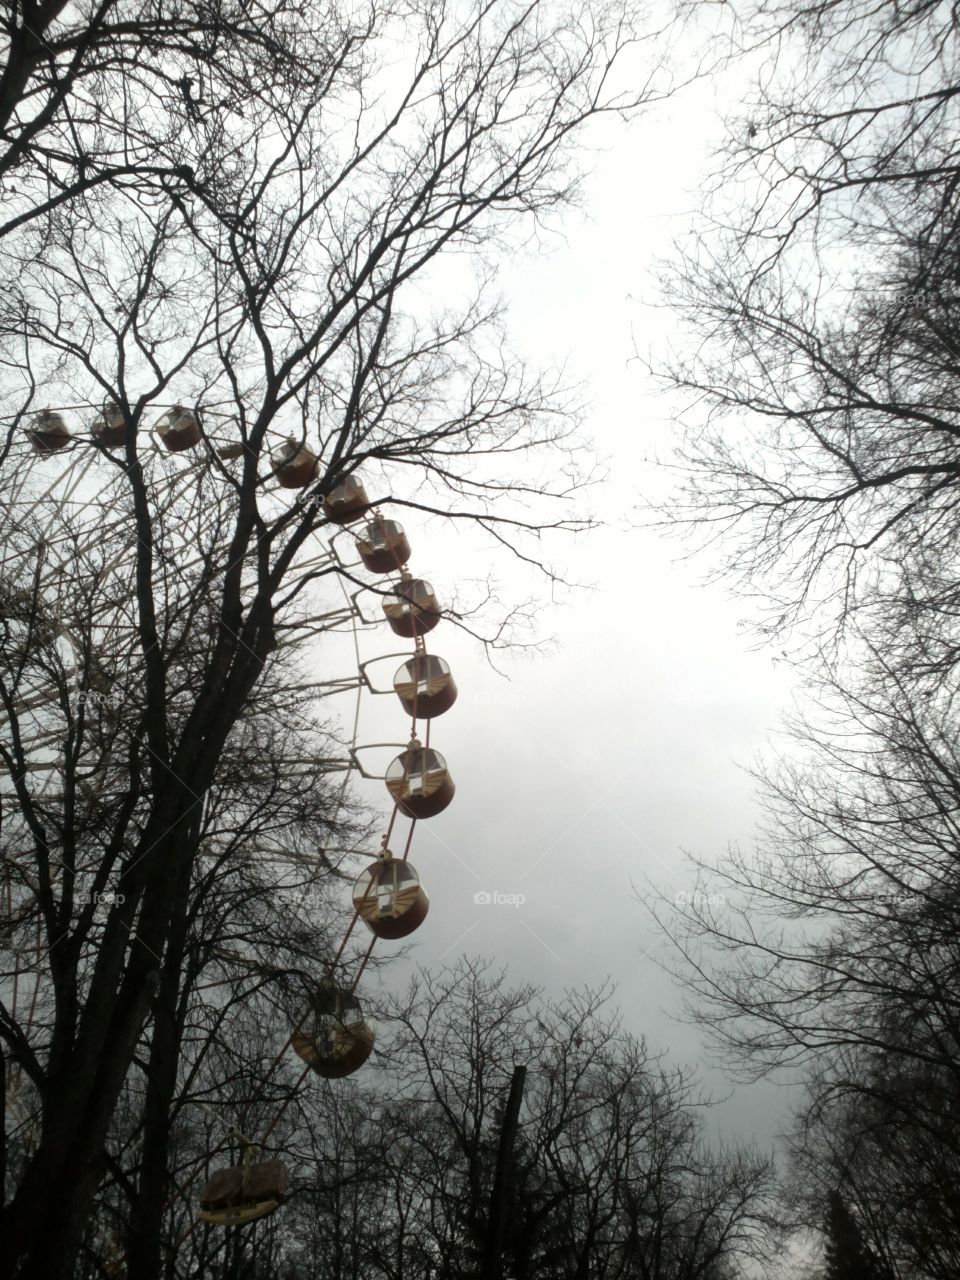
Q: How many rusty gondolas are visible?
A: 12